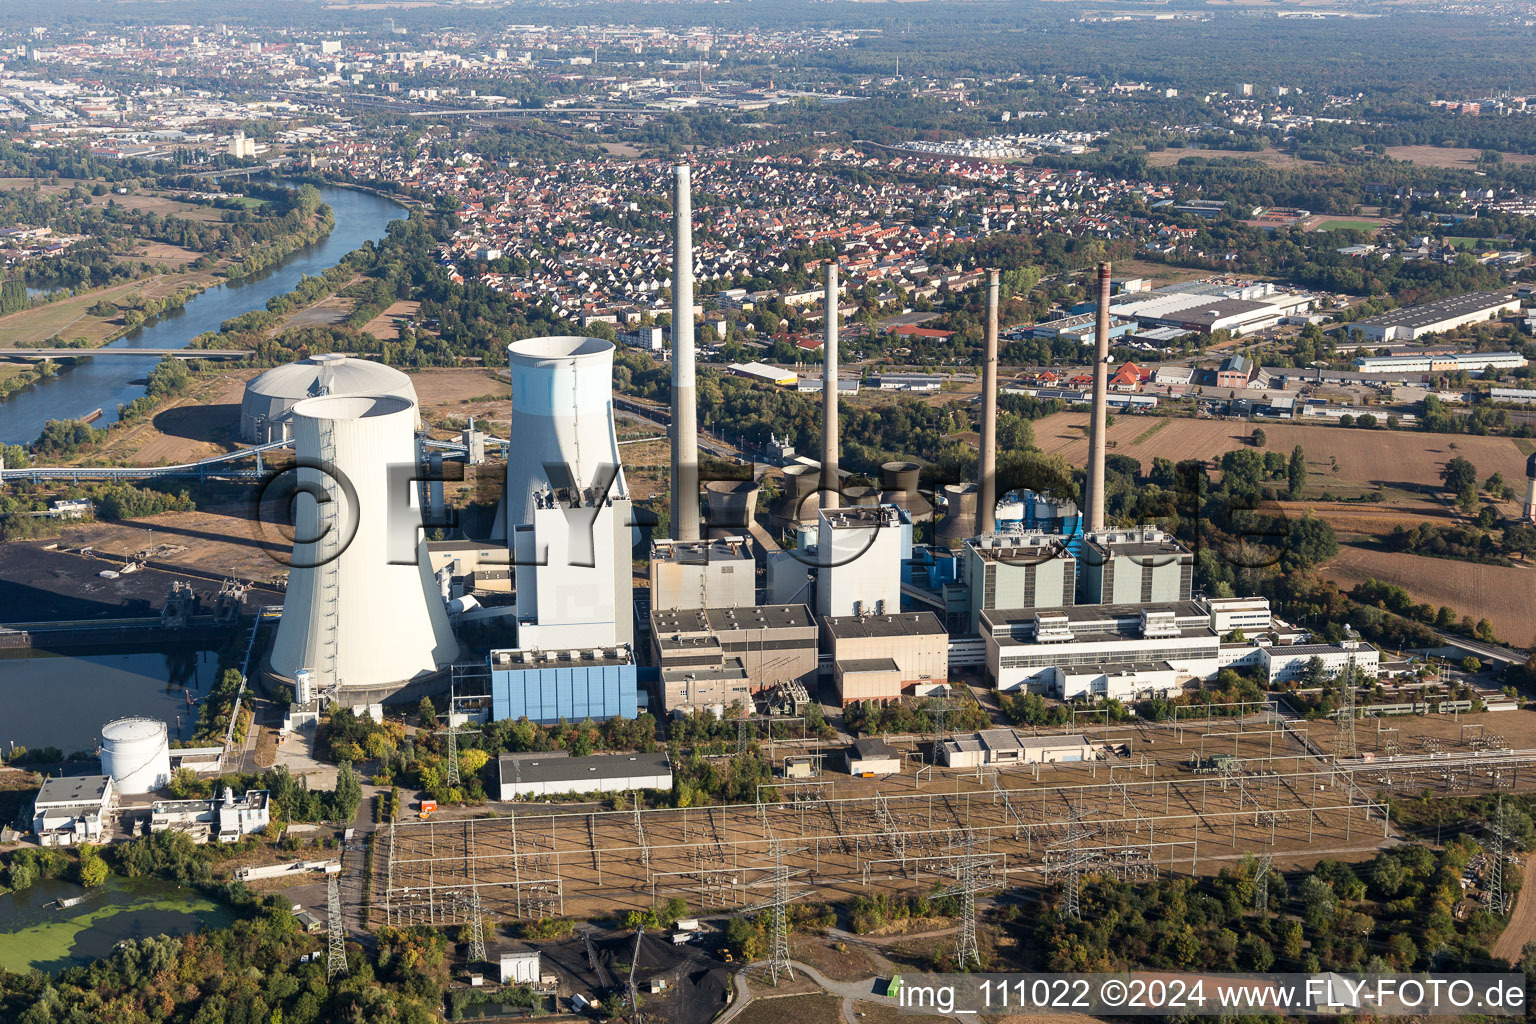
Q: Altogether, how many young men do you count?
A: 0